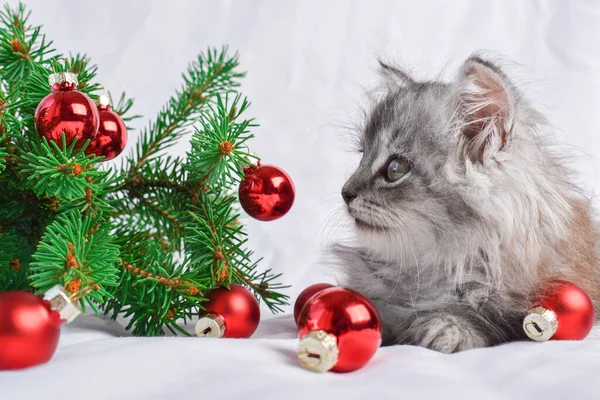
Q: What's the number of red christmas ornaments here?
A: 8